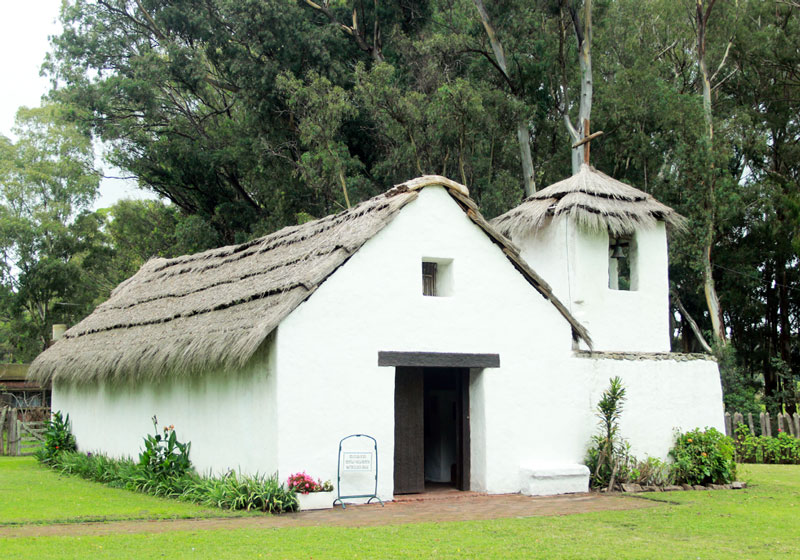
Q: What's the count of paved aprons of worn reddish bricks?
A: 1